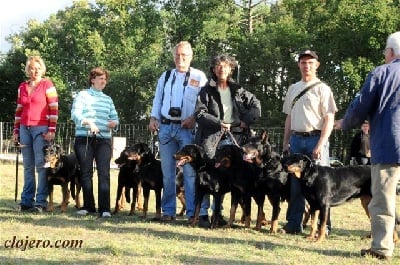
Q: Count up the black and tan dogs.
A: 7